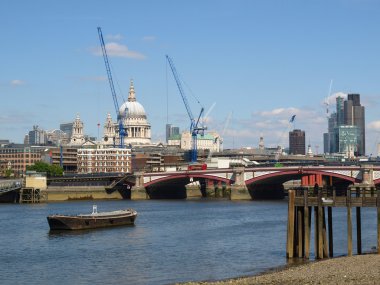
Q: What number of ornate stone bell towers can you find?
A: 2